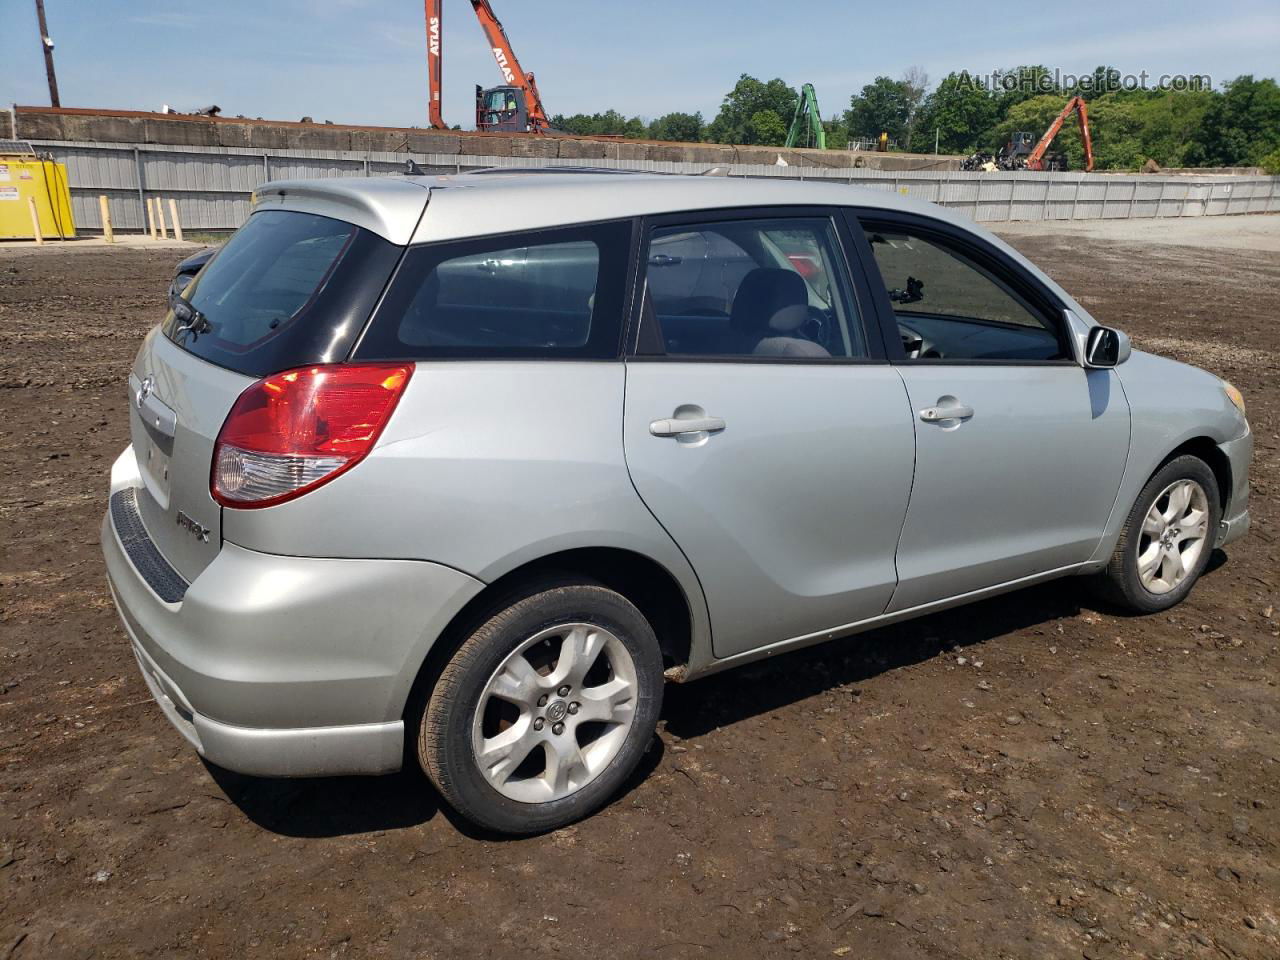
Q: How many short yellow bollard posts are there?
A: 5